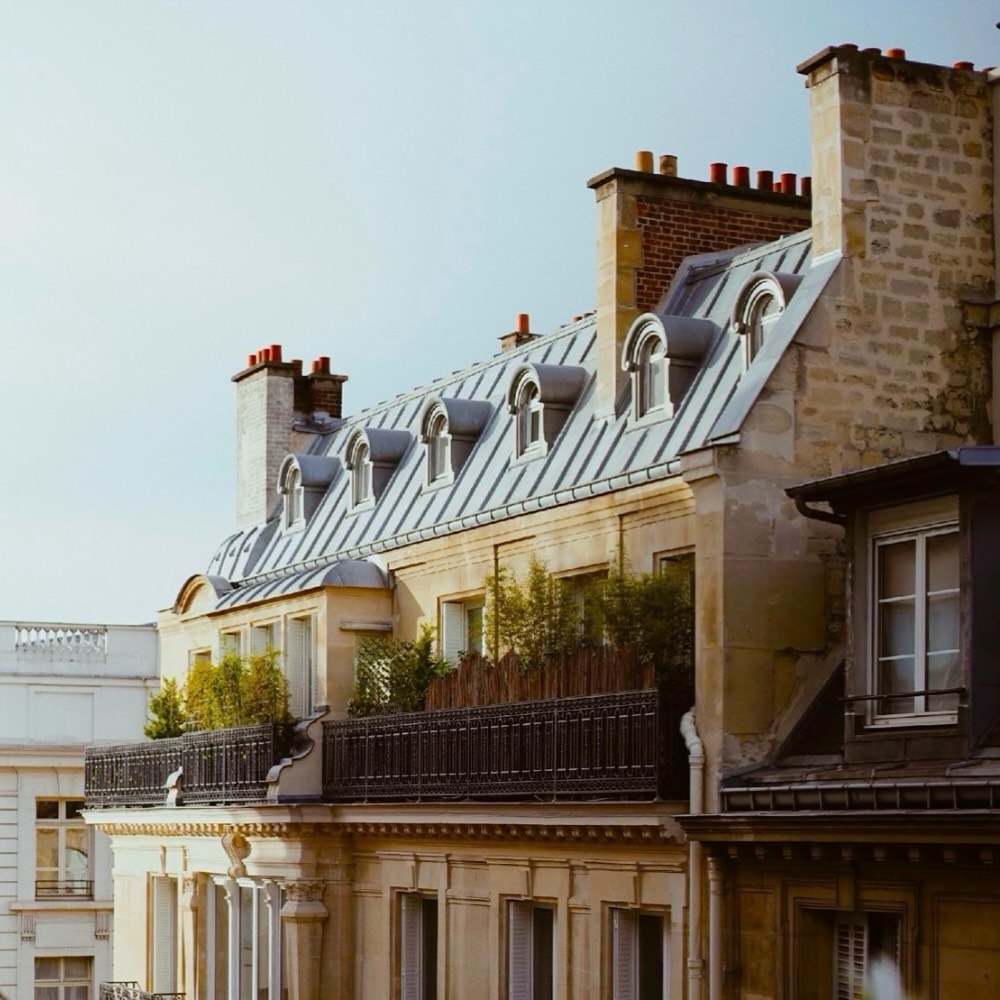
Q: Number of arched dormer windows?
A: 6